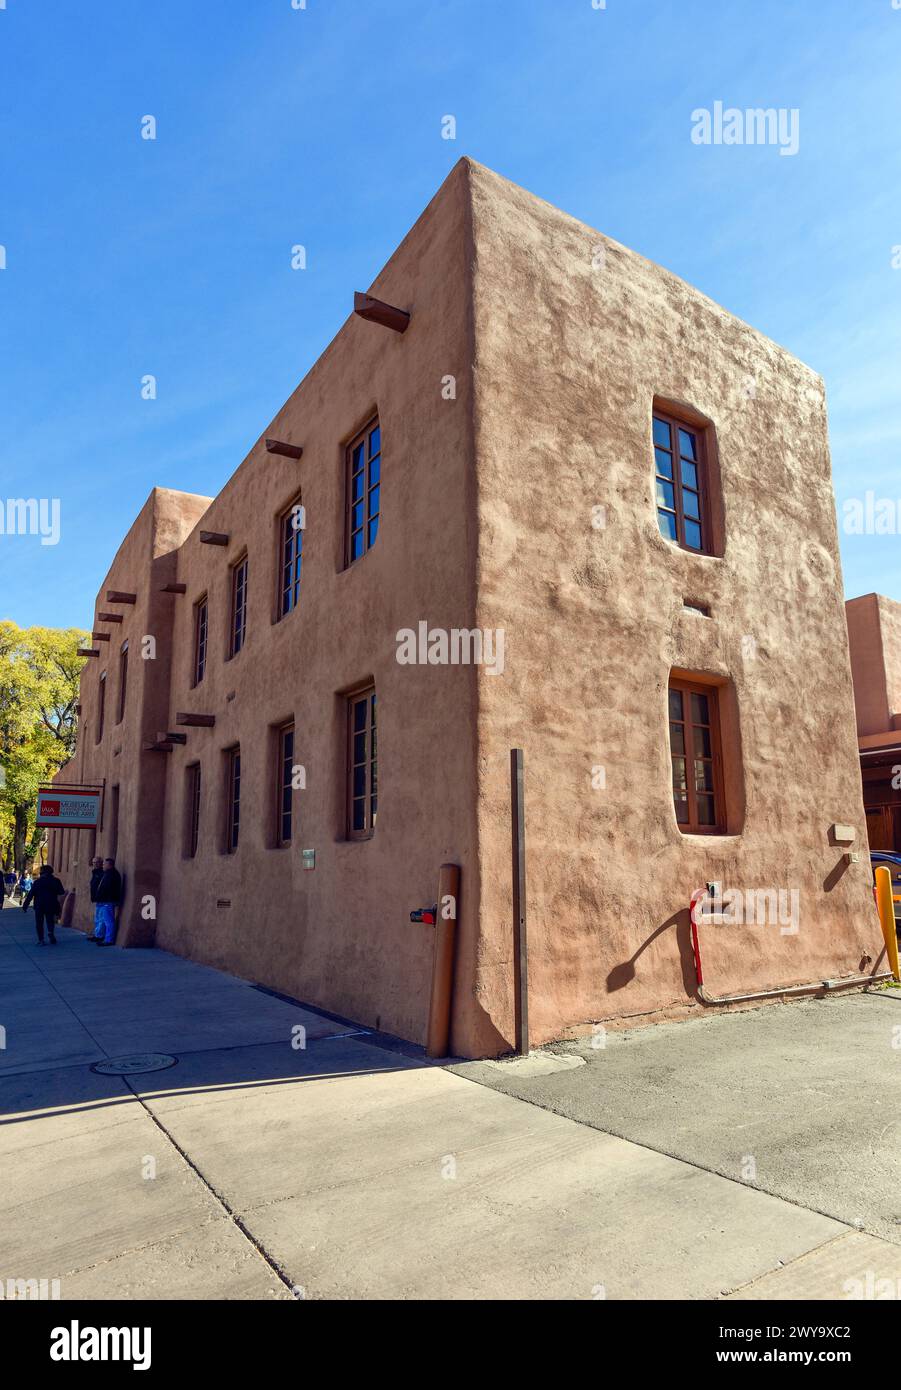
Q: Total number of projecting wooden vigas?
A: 11